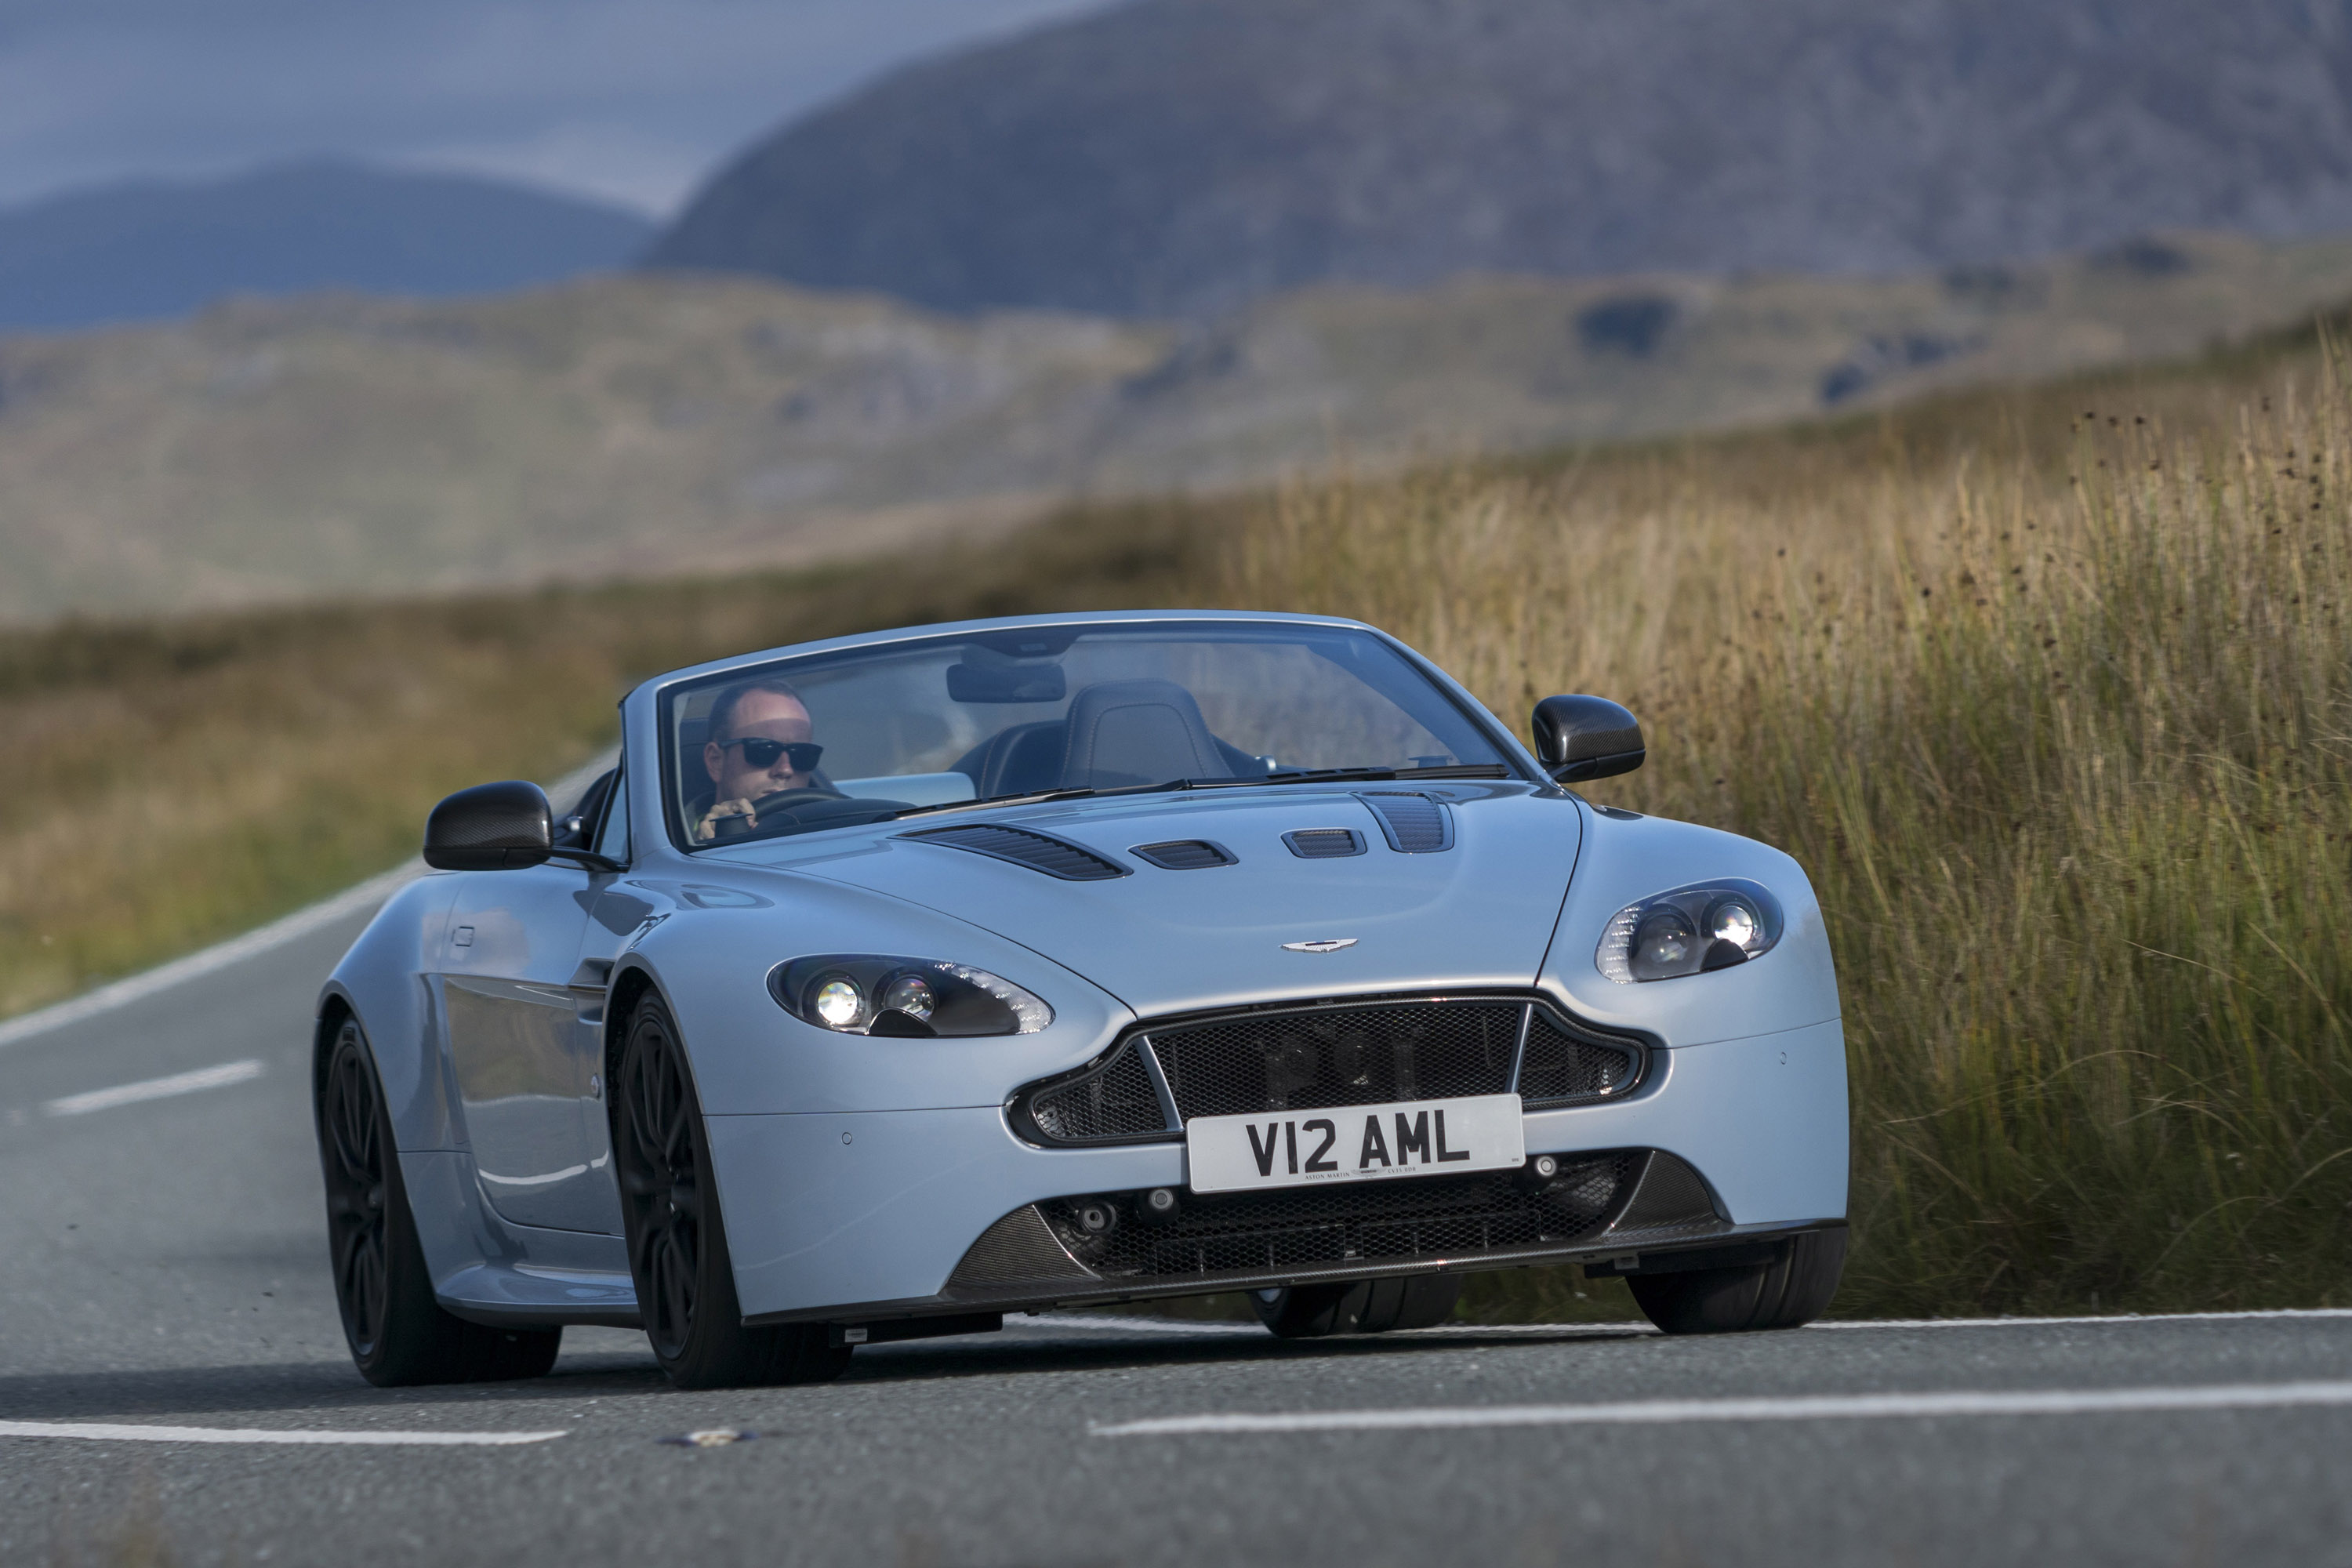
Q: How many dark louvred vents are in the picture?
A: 4